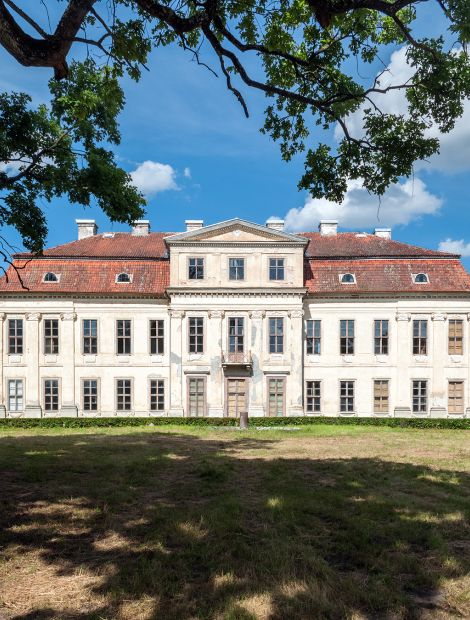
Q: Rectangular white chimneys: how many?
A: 6